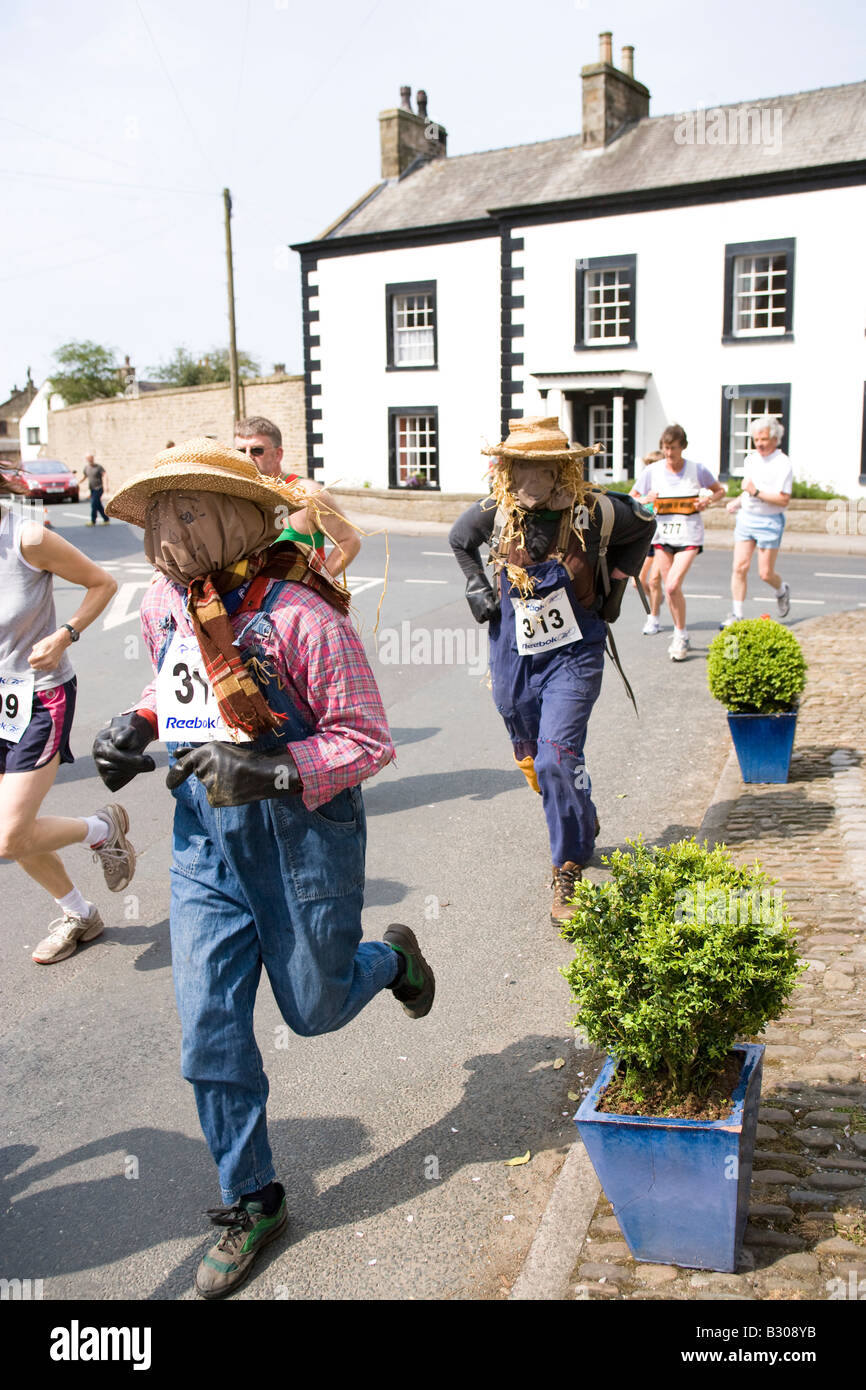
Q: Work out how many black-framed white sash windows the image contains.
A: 5